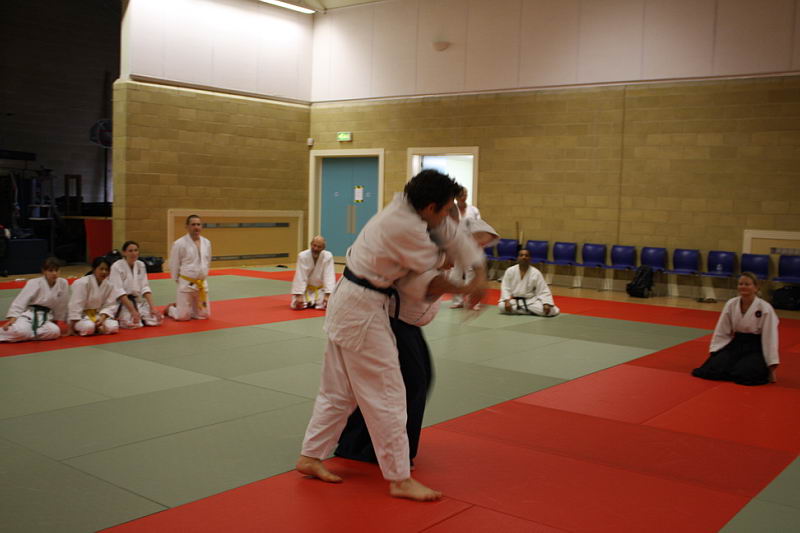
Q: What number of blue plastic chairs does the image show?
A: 11